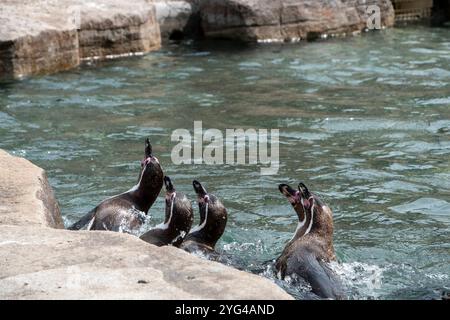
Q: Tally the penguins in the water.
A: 5